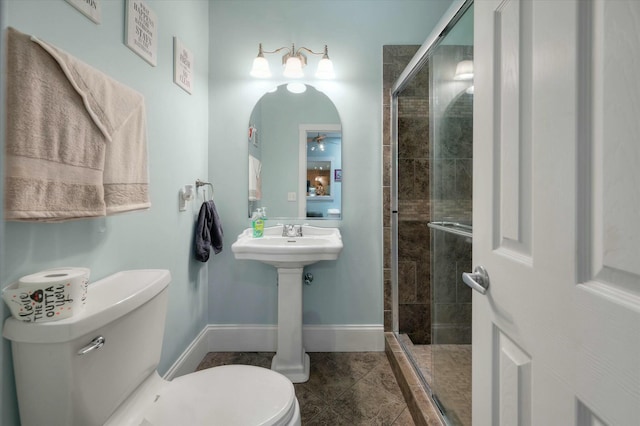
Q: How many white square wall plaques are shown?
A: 3